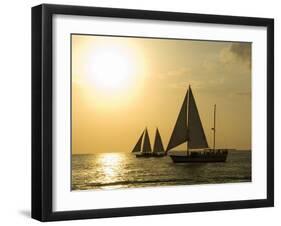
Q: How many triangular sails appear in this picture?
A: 5